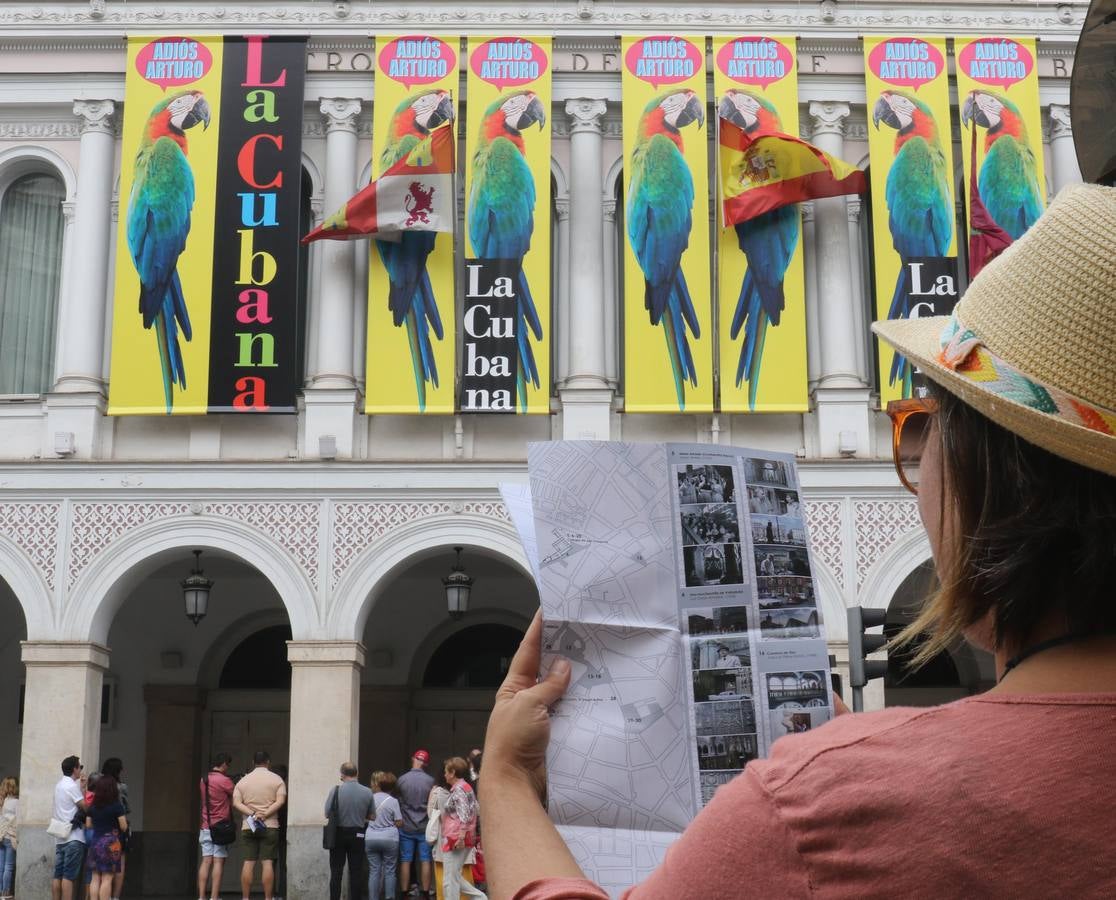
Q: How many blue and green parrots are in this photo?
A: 7